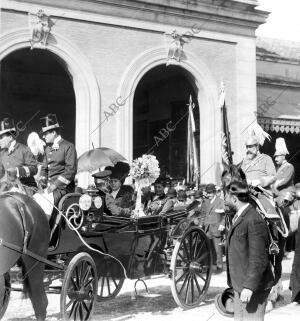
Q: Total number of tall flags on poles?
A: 2